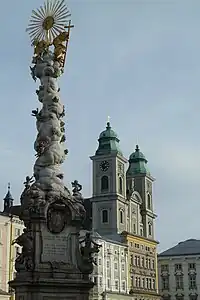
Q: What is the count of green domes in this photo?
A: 2